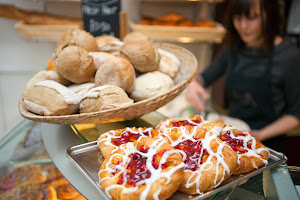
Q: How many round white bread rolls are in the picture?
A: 1